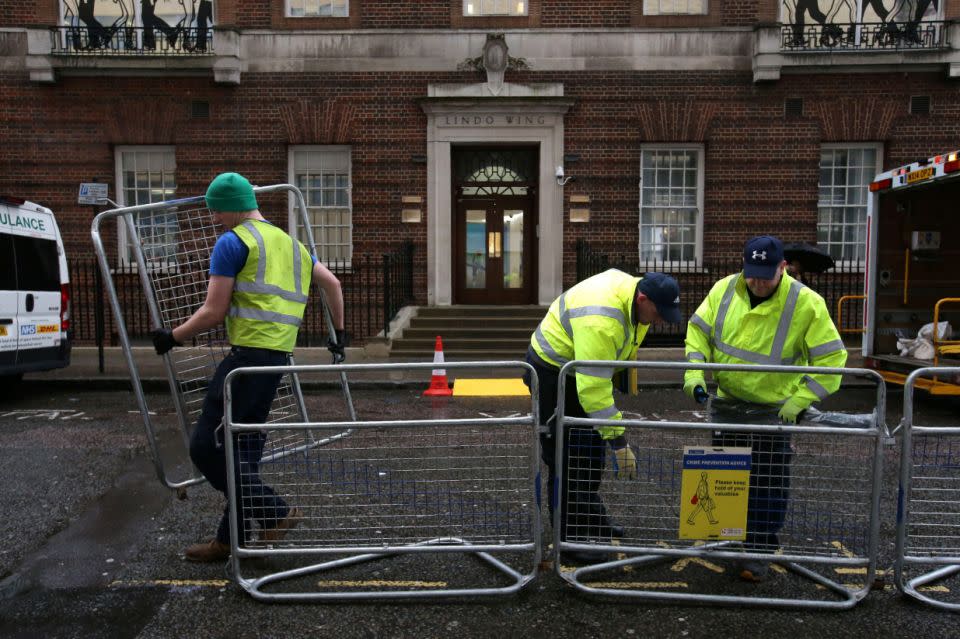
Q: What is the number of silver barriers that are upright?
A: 3